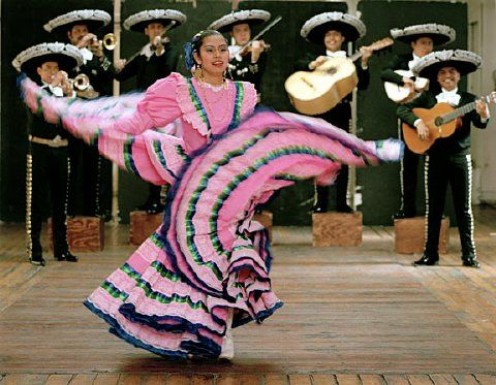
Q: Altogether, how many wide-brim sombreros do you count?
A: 7